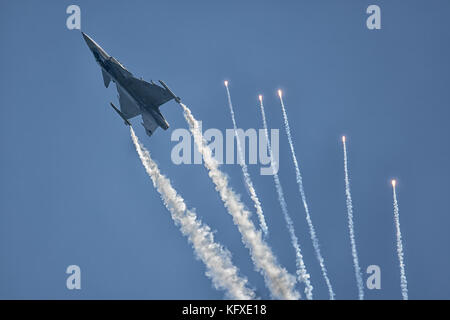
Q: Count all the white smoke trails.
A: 7